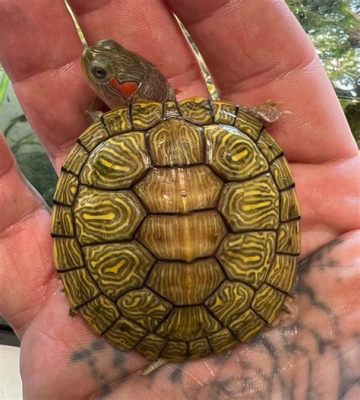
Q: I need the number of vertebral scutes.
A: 5